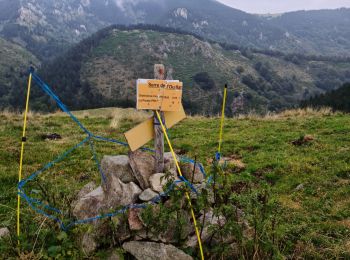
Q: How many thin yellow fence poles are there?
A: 3